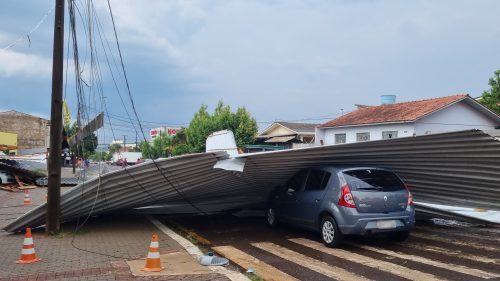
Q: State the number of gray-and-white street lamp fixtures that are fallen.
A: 1